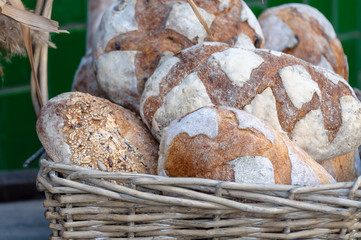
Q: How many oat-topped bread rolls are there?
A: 1